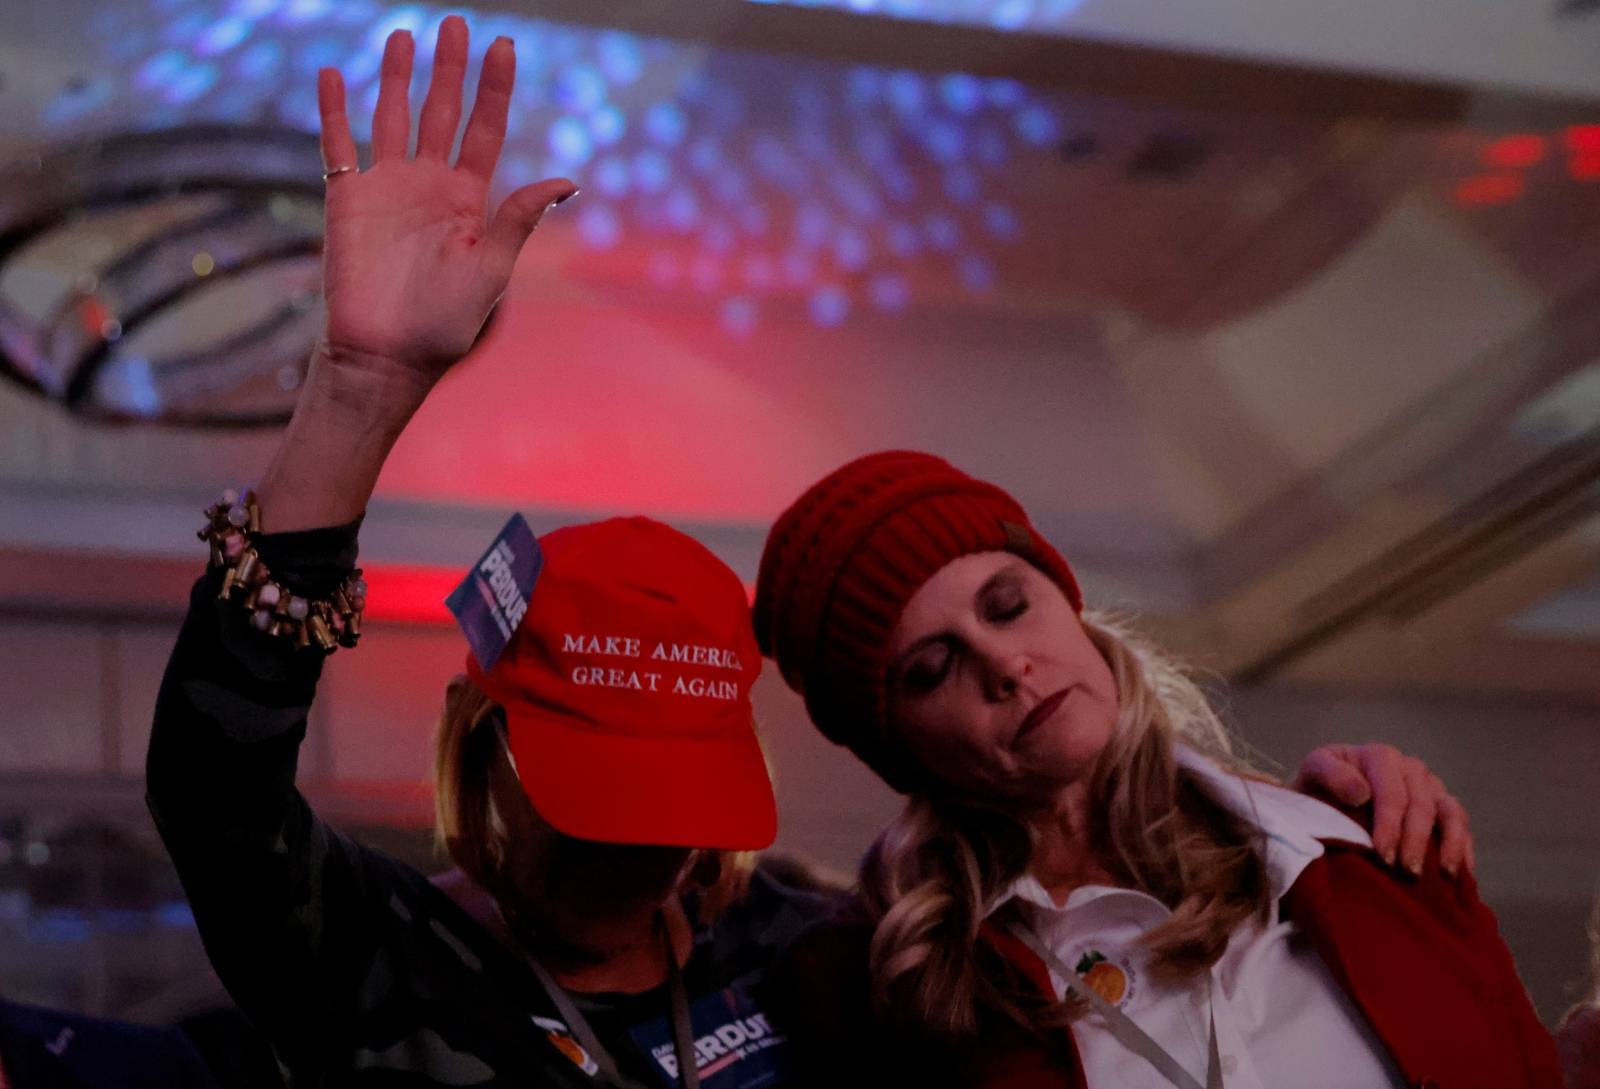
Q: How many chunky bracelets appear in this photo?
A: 1